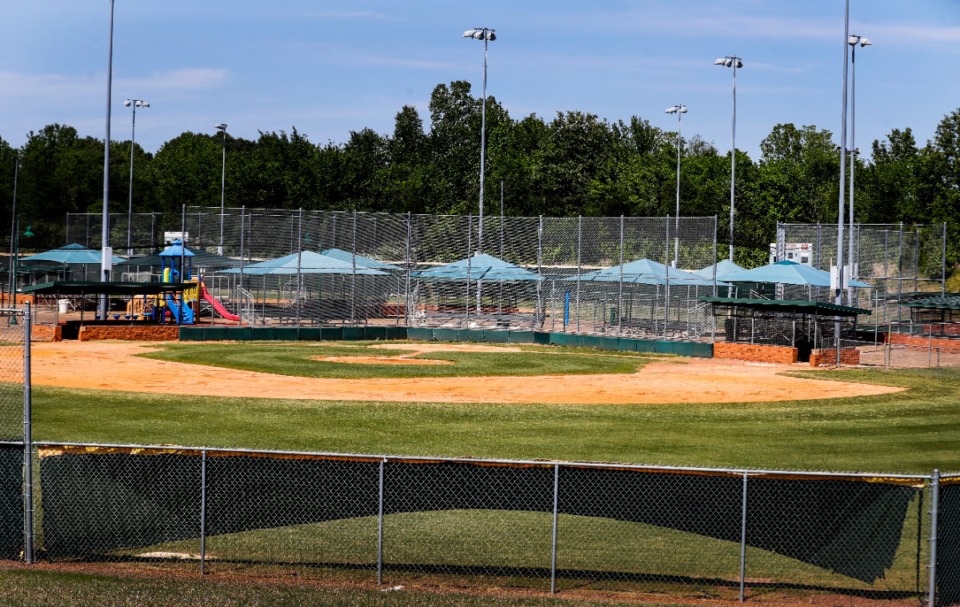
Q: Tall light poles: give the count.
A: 8